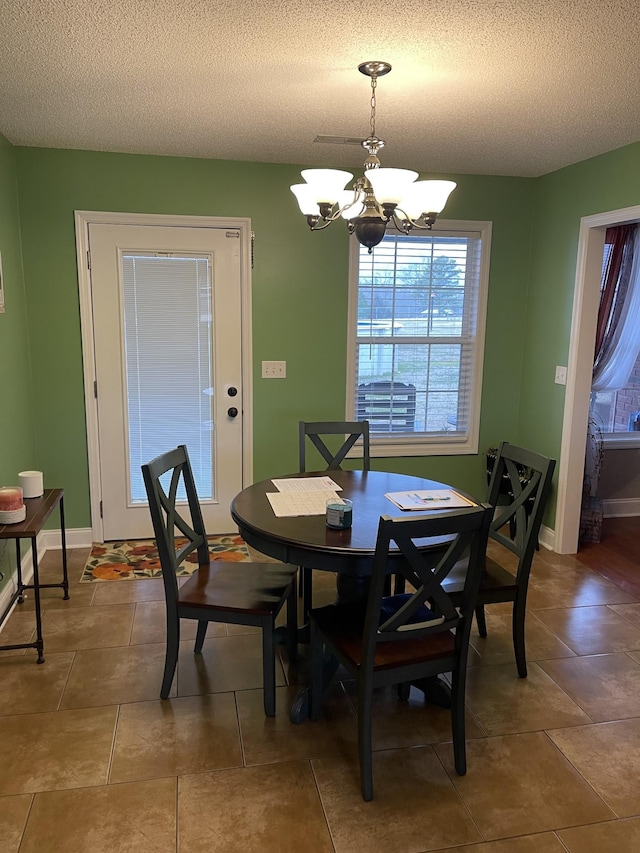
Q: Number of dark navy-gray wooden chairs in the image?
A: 4